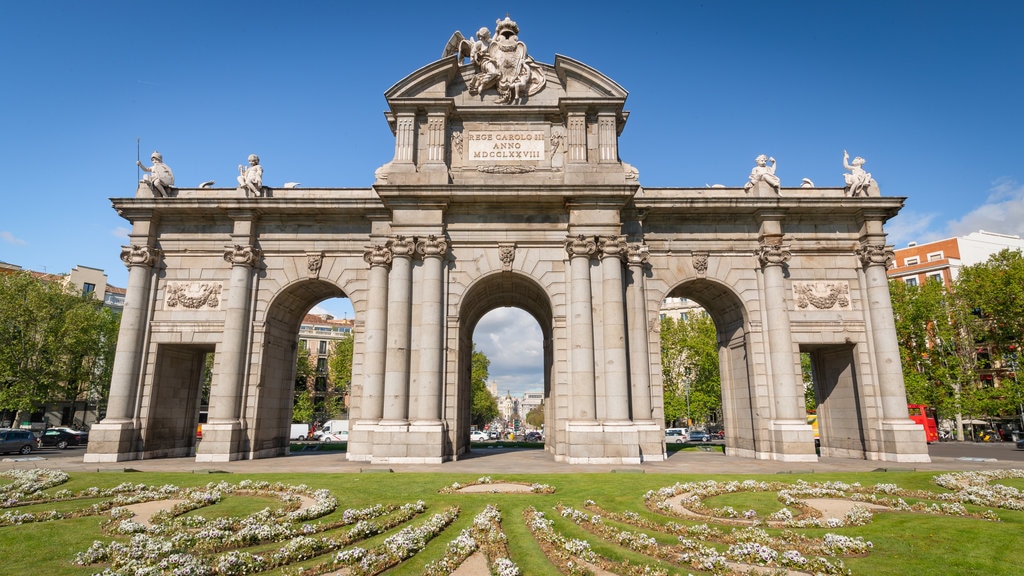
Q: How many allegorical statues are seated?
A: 4